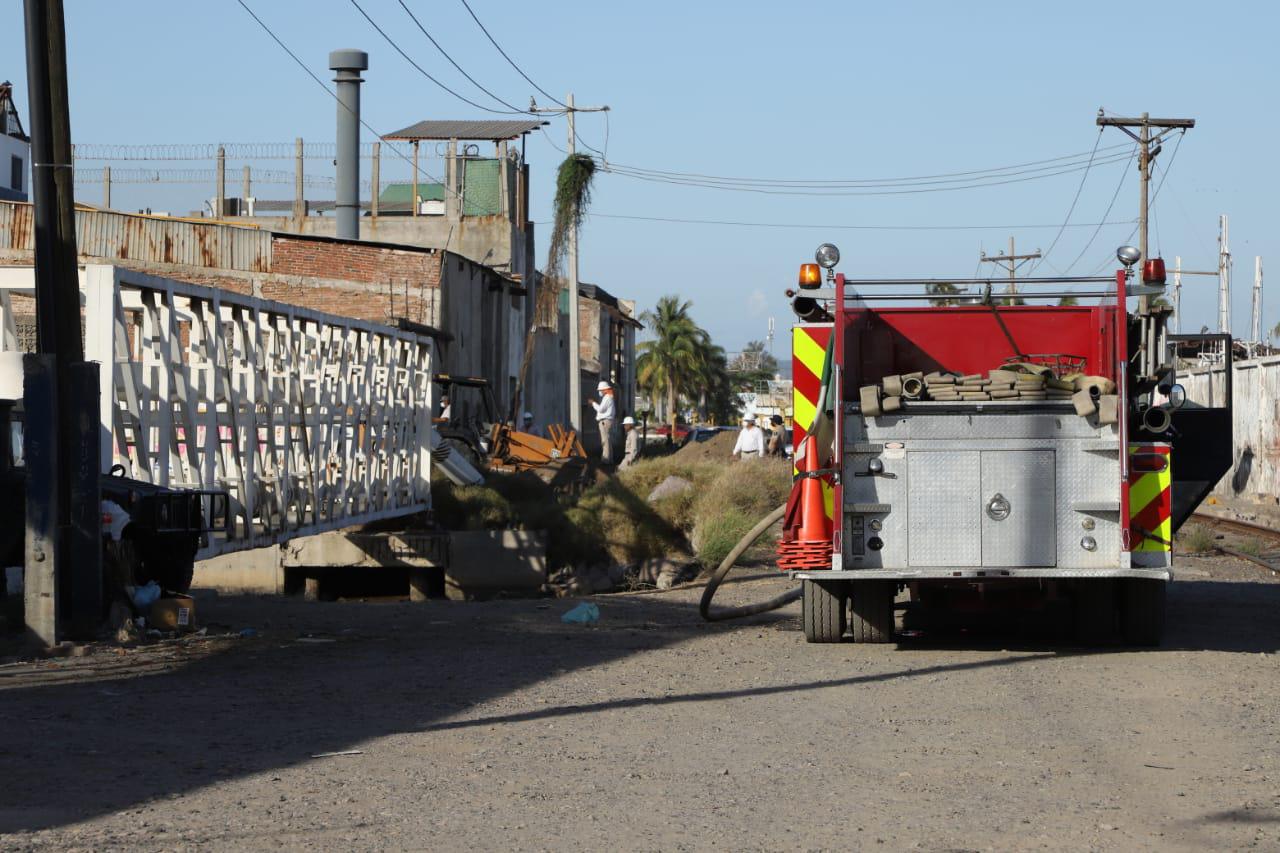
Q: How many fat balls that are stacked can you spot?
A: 0